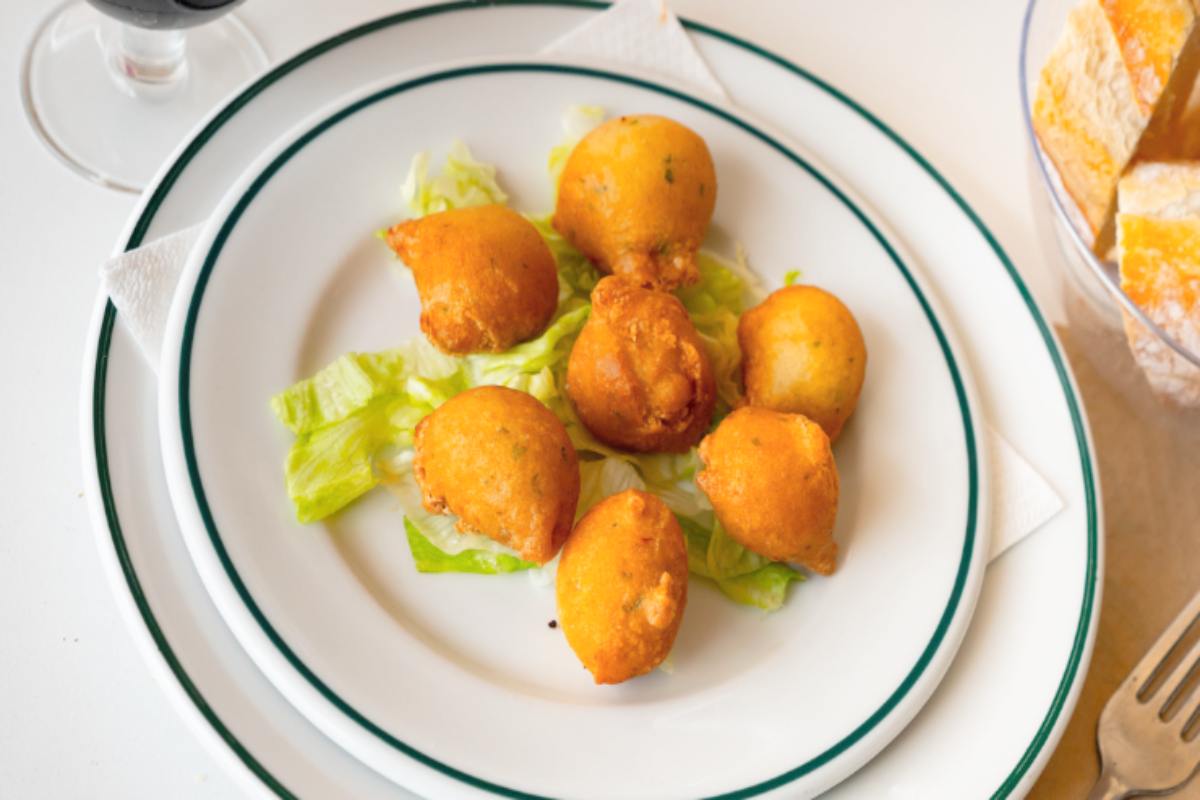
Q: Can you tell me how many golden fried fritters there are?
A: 7